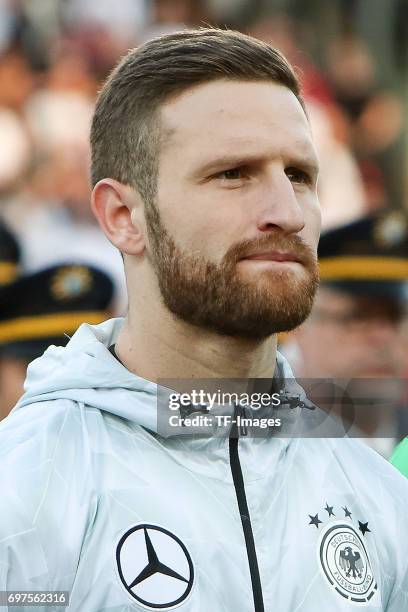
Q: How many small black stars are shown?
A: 4